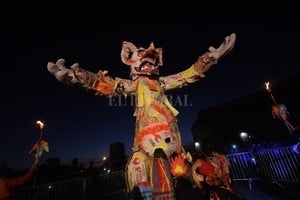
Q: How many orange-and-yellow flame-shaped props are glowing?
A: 1